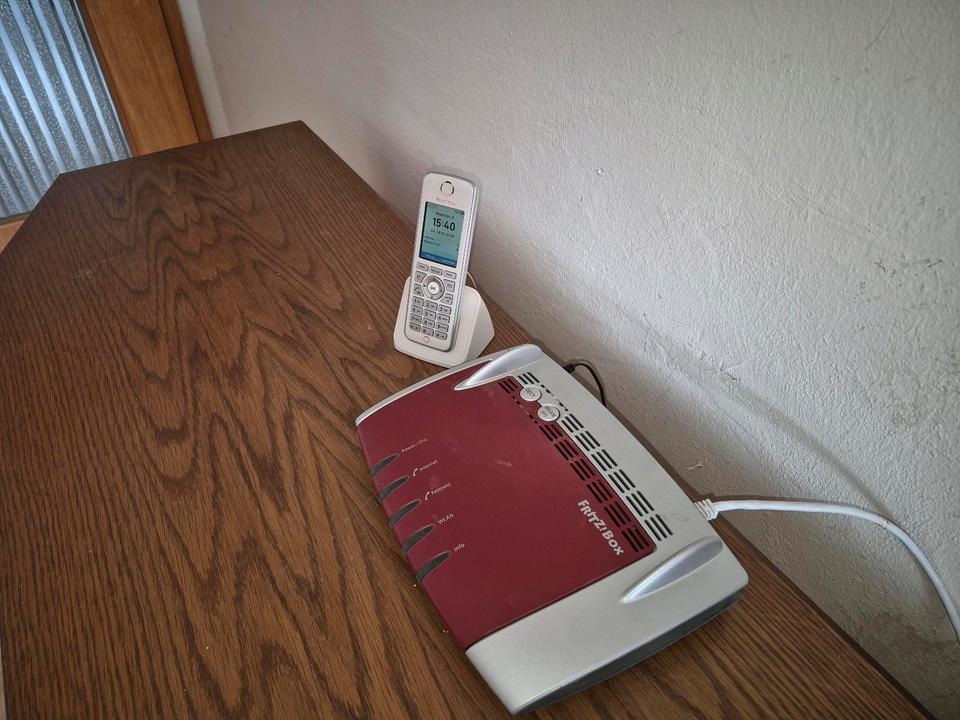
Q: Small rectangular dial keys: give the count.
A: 12